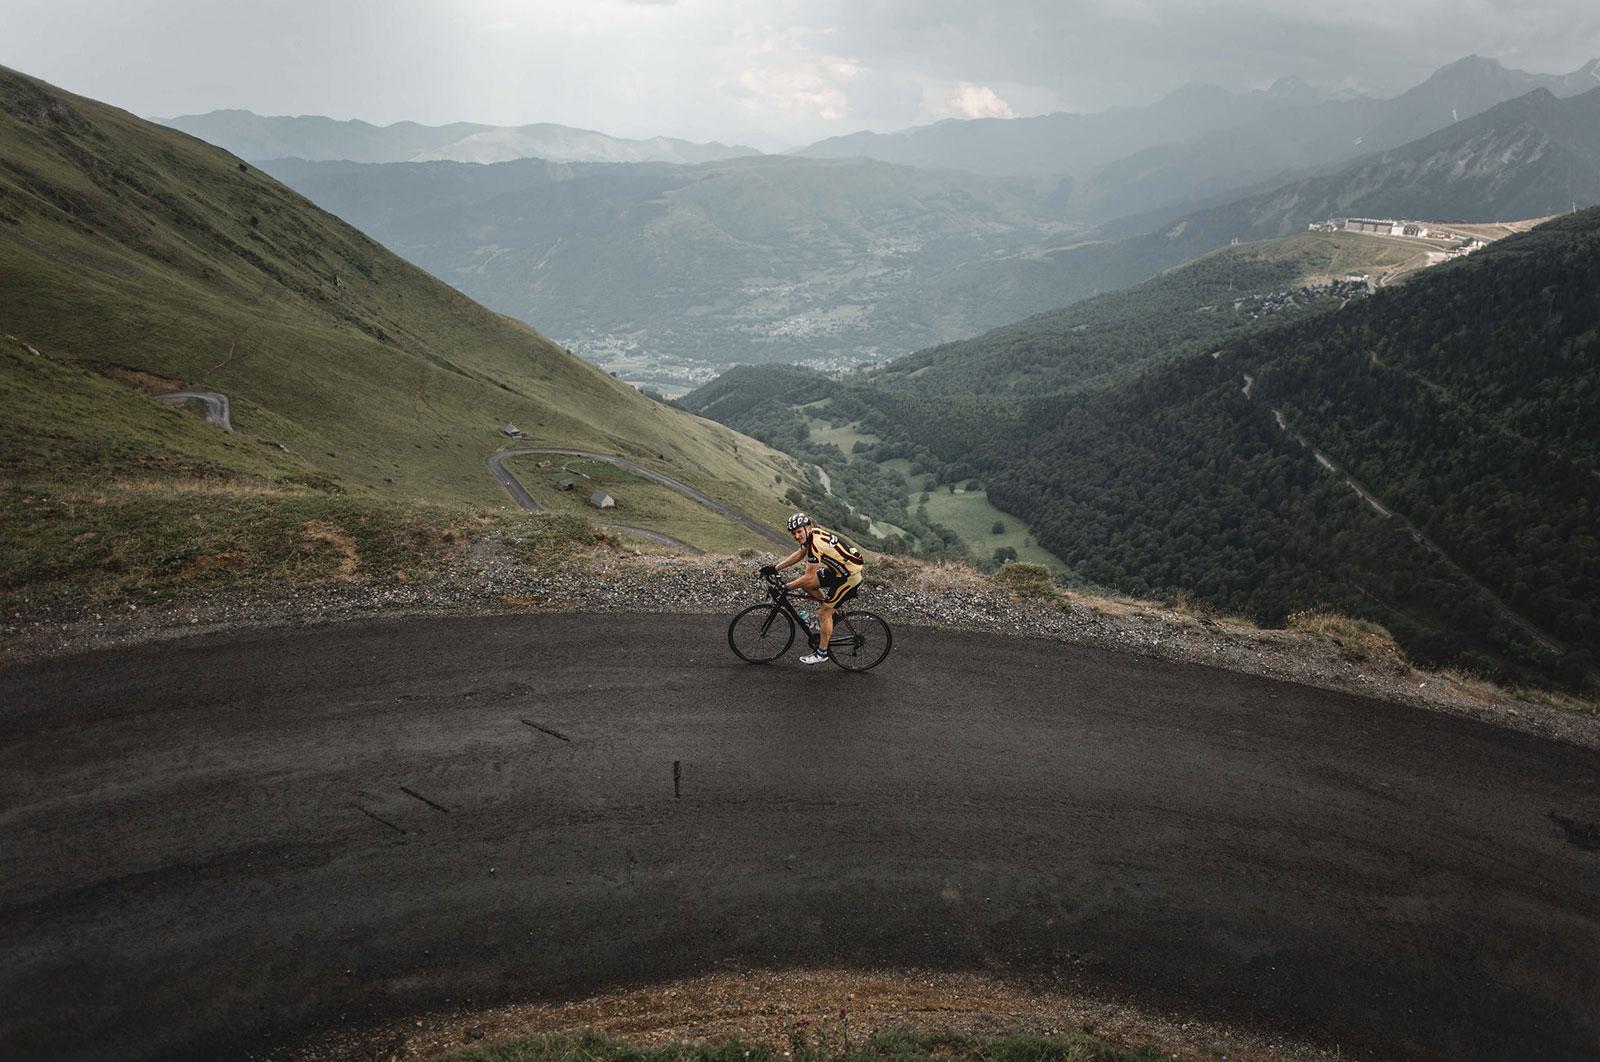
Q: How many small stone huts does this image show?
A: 3